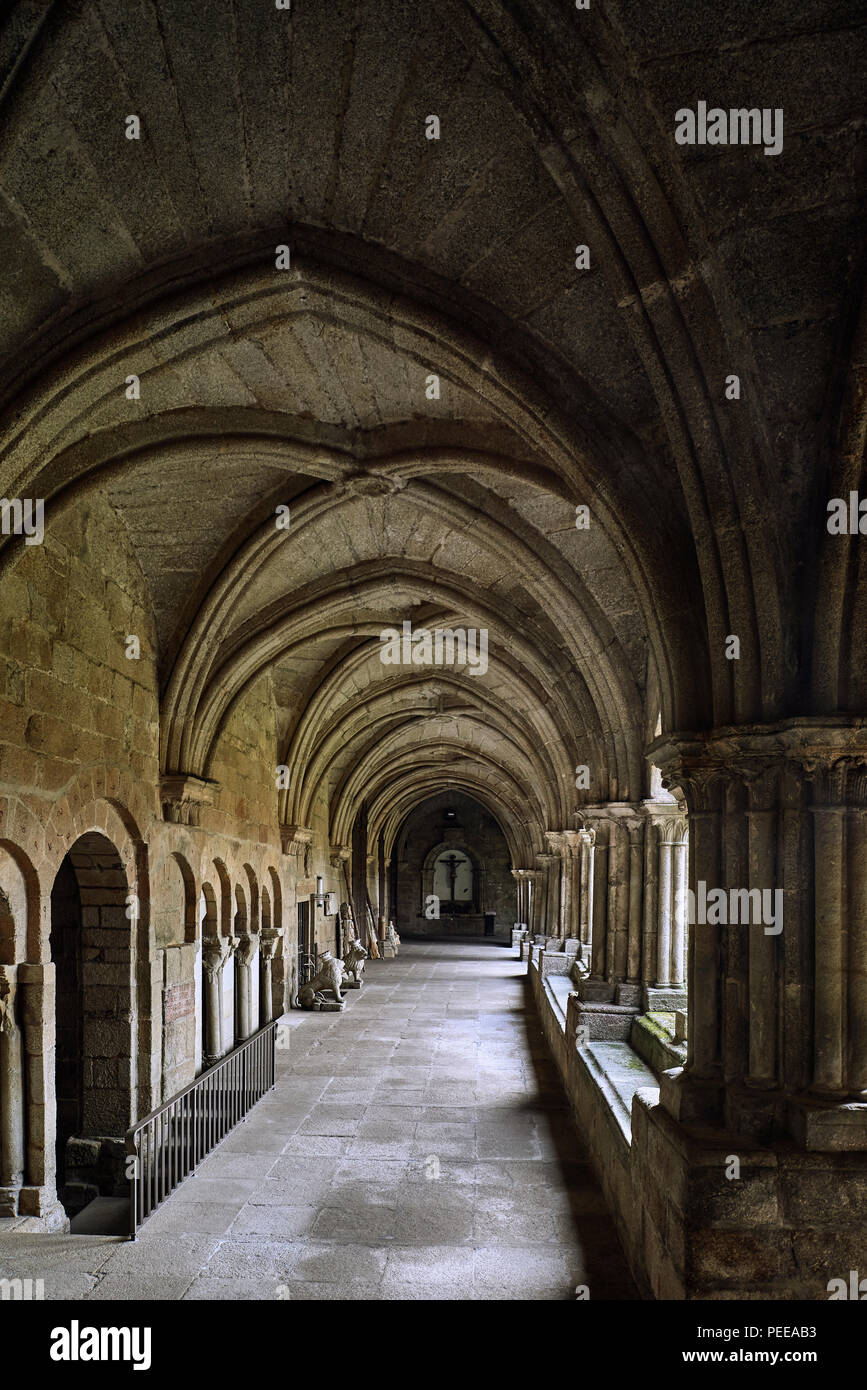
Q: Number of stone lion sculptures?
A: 2